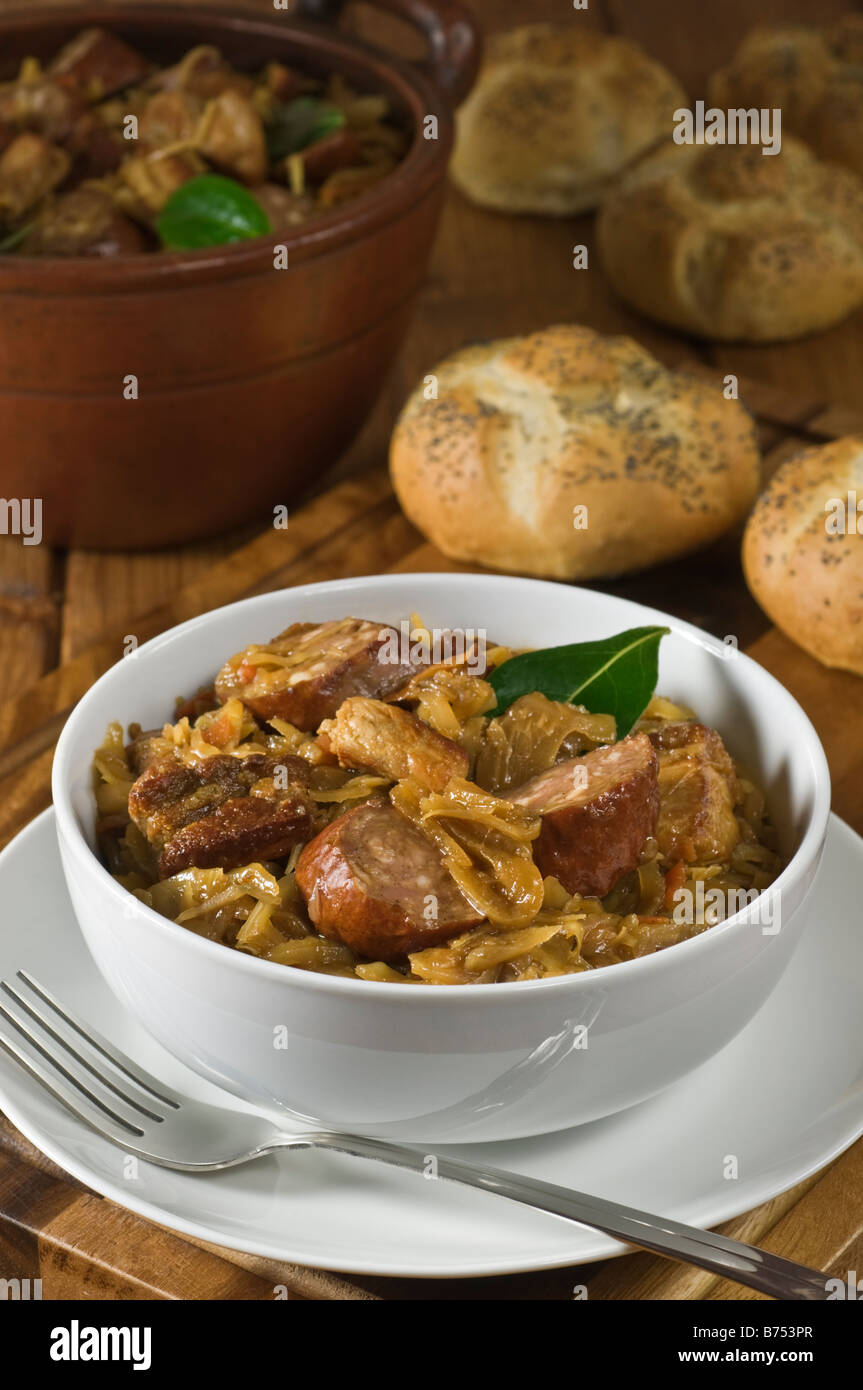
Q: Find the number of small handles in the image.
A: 1